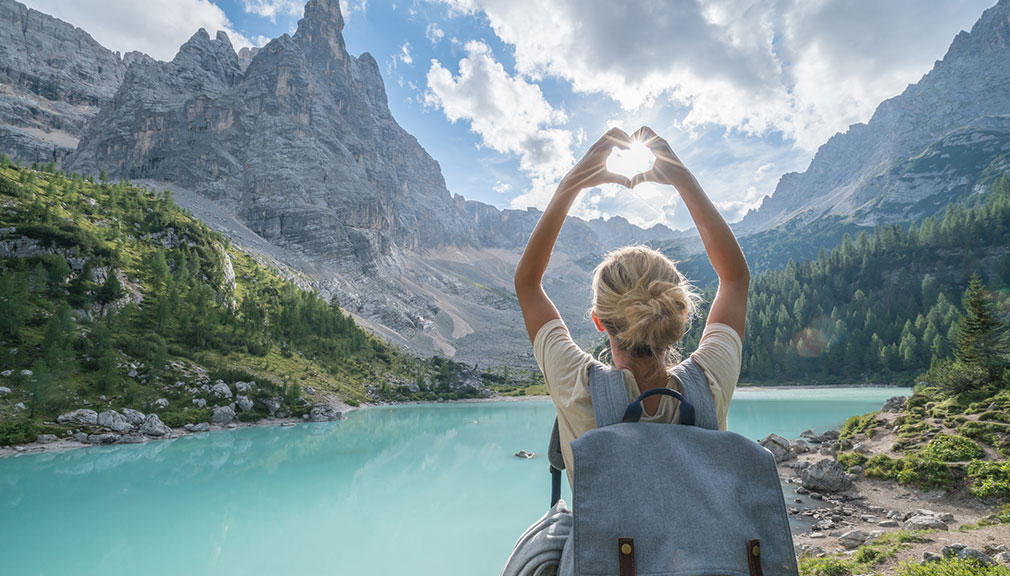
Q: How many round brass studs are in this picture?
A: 2